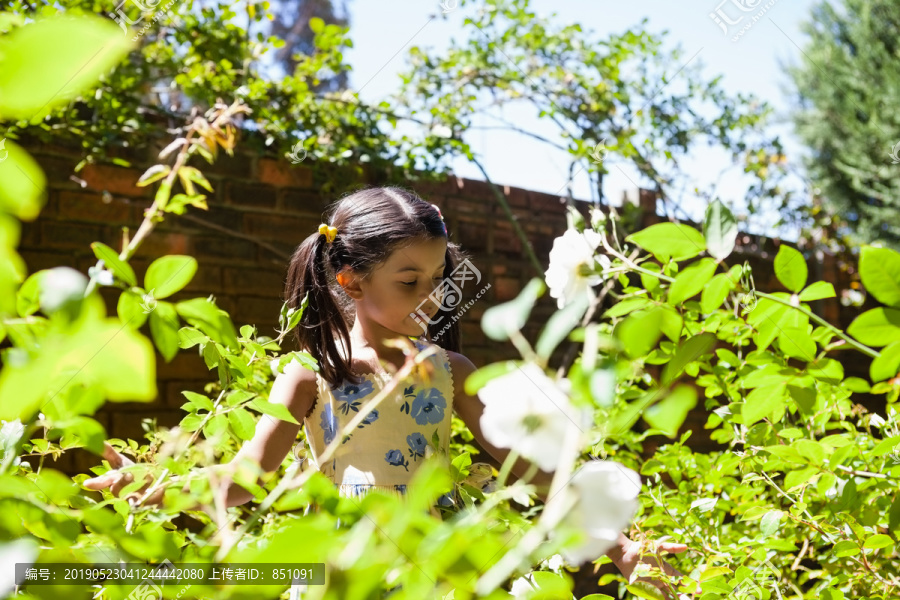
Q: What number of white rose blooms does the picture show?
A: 3